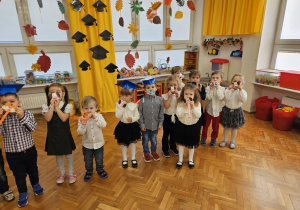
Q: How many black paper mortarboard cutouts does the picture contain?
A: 8